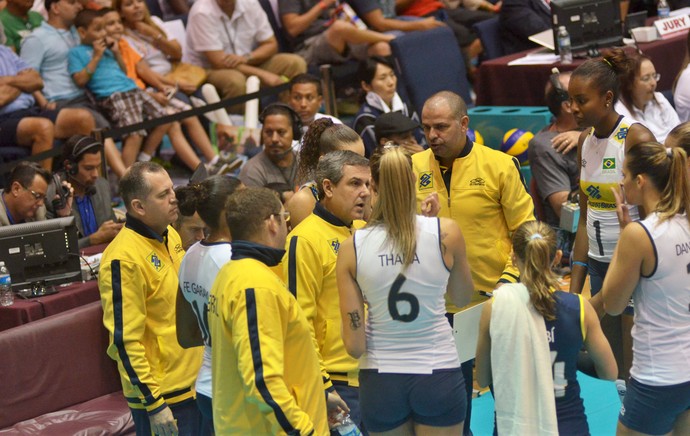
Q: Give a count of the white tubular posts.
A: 2